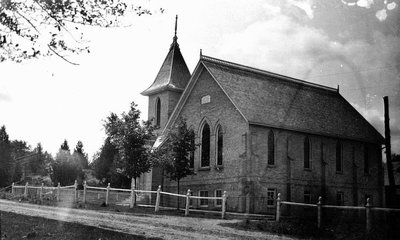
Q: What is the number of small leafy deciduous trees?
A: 2